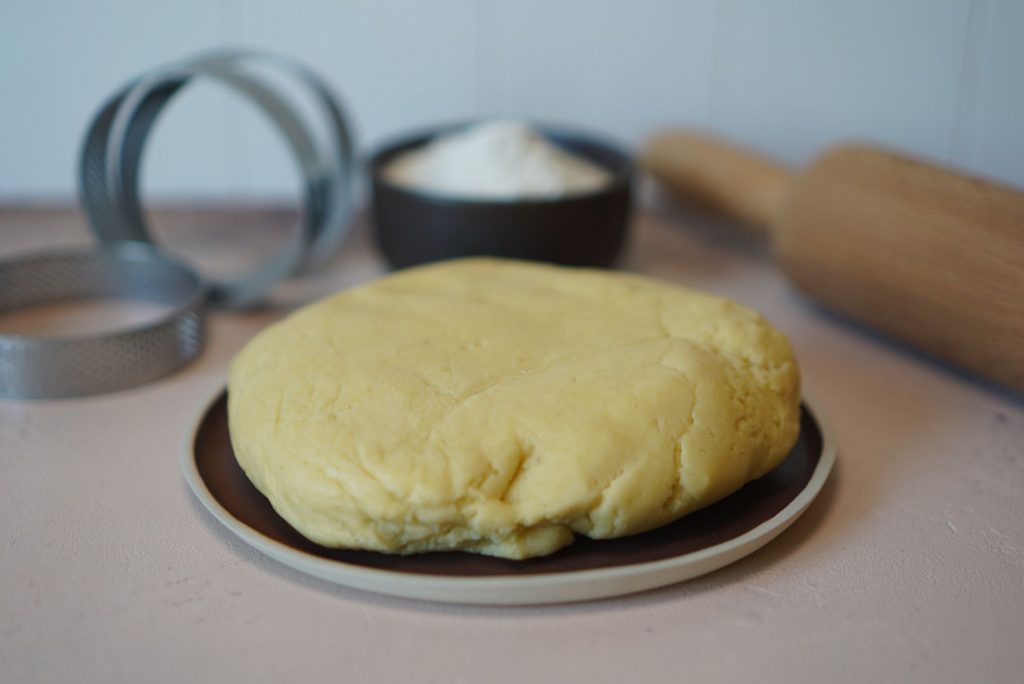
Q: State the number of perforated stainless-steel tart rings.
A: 3